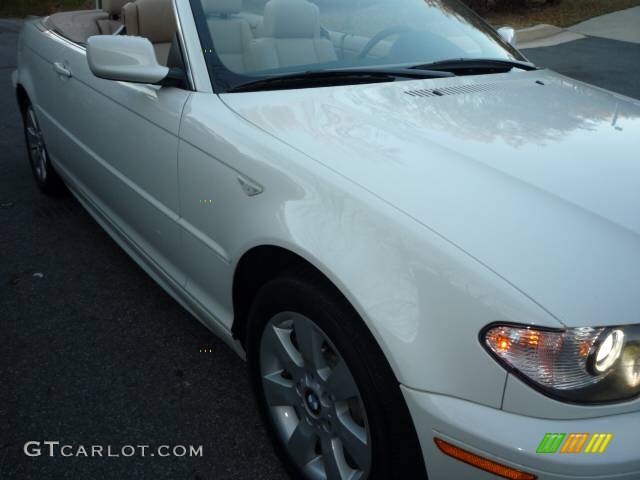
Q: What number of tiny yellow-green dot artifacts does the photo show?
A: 9